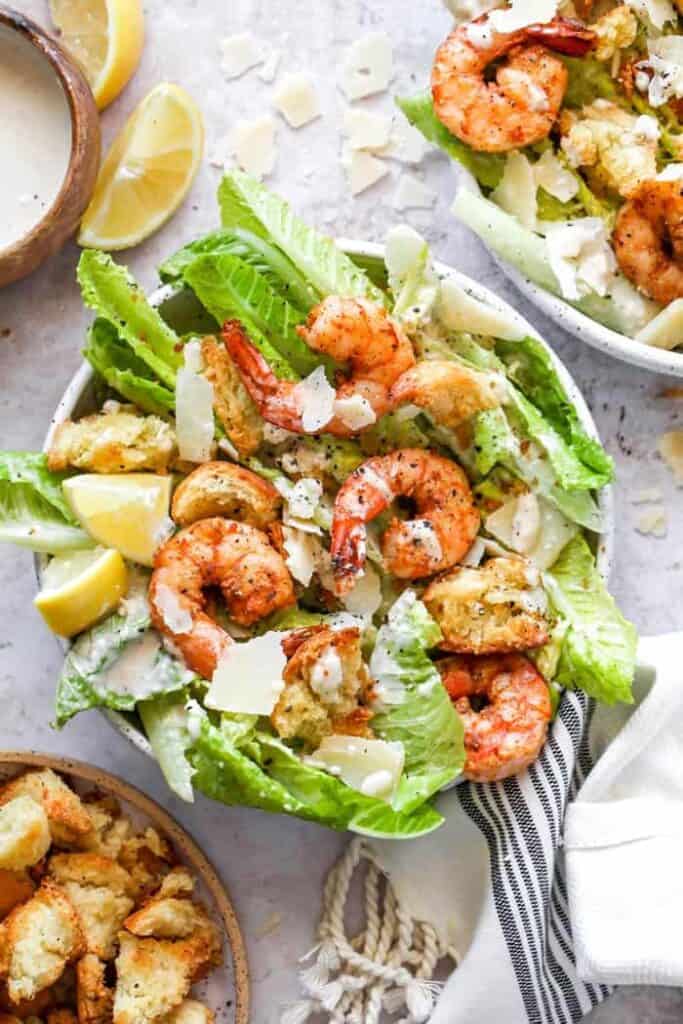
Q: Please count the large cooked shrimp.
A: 6